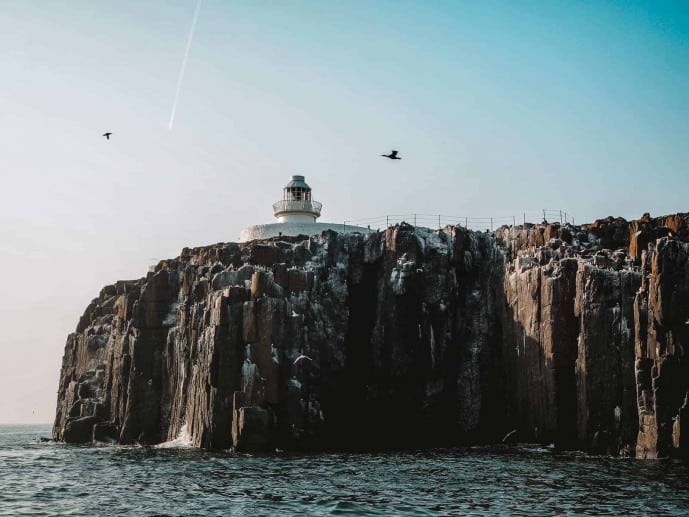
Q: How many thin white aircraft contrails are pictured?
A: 1